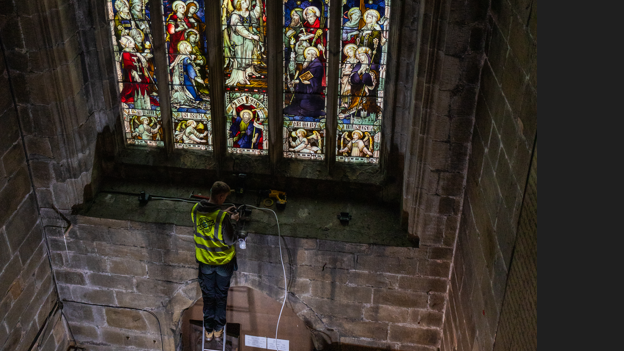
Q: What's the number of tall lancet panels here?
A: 5